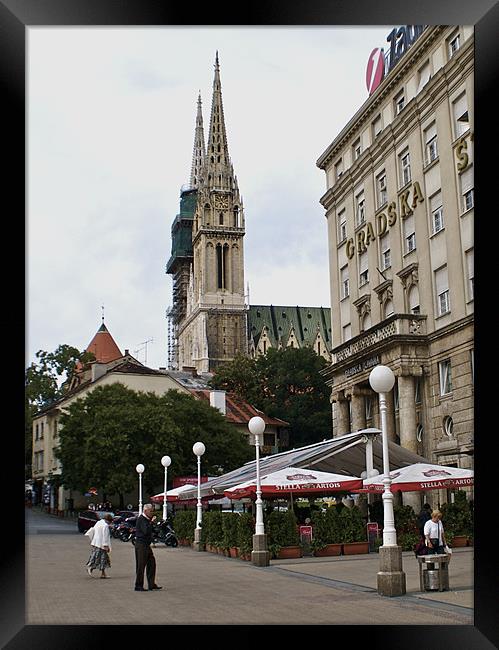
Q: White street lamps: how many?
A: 5